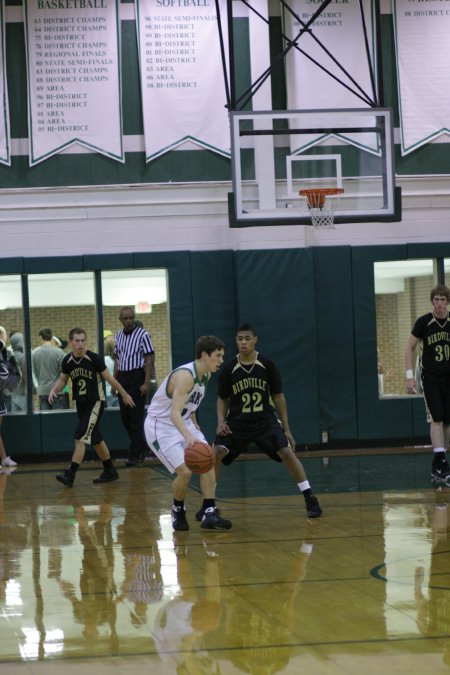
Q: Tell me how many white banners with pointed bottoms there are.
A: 5